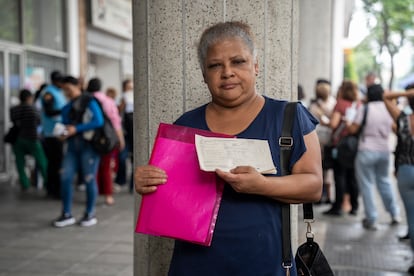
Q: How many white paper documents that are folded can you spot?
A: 1